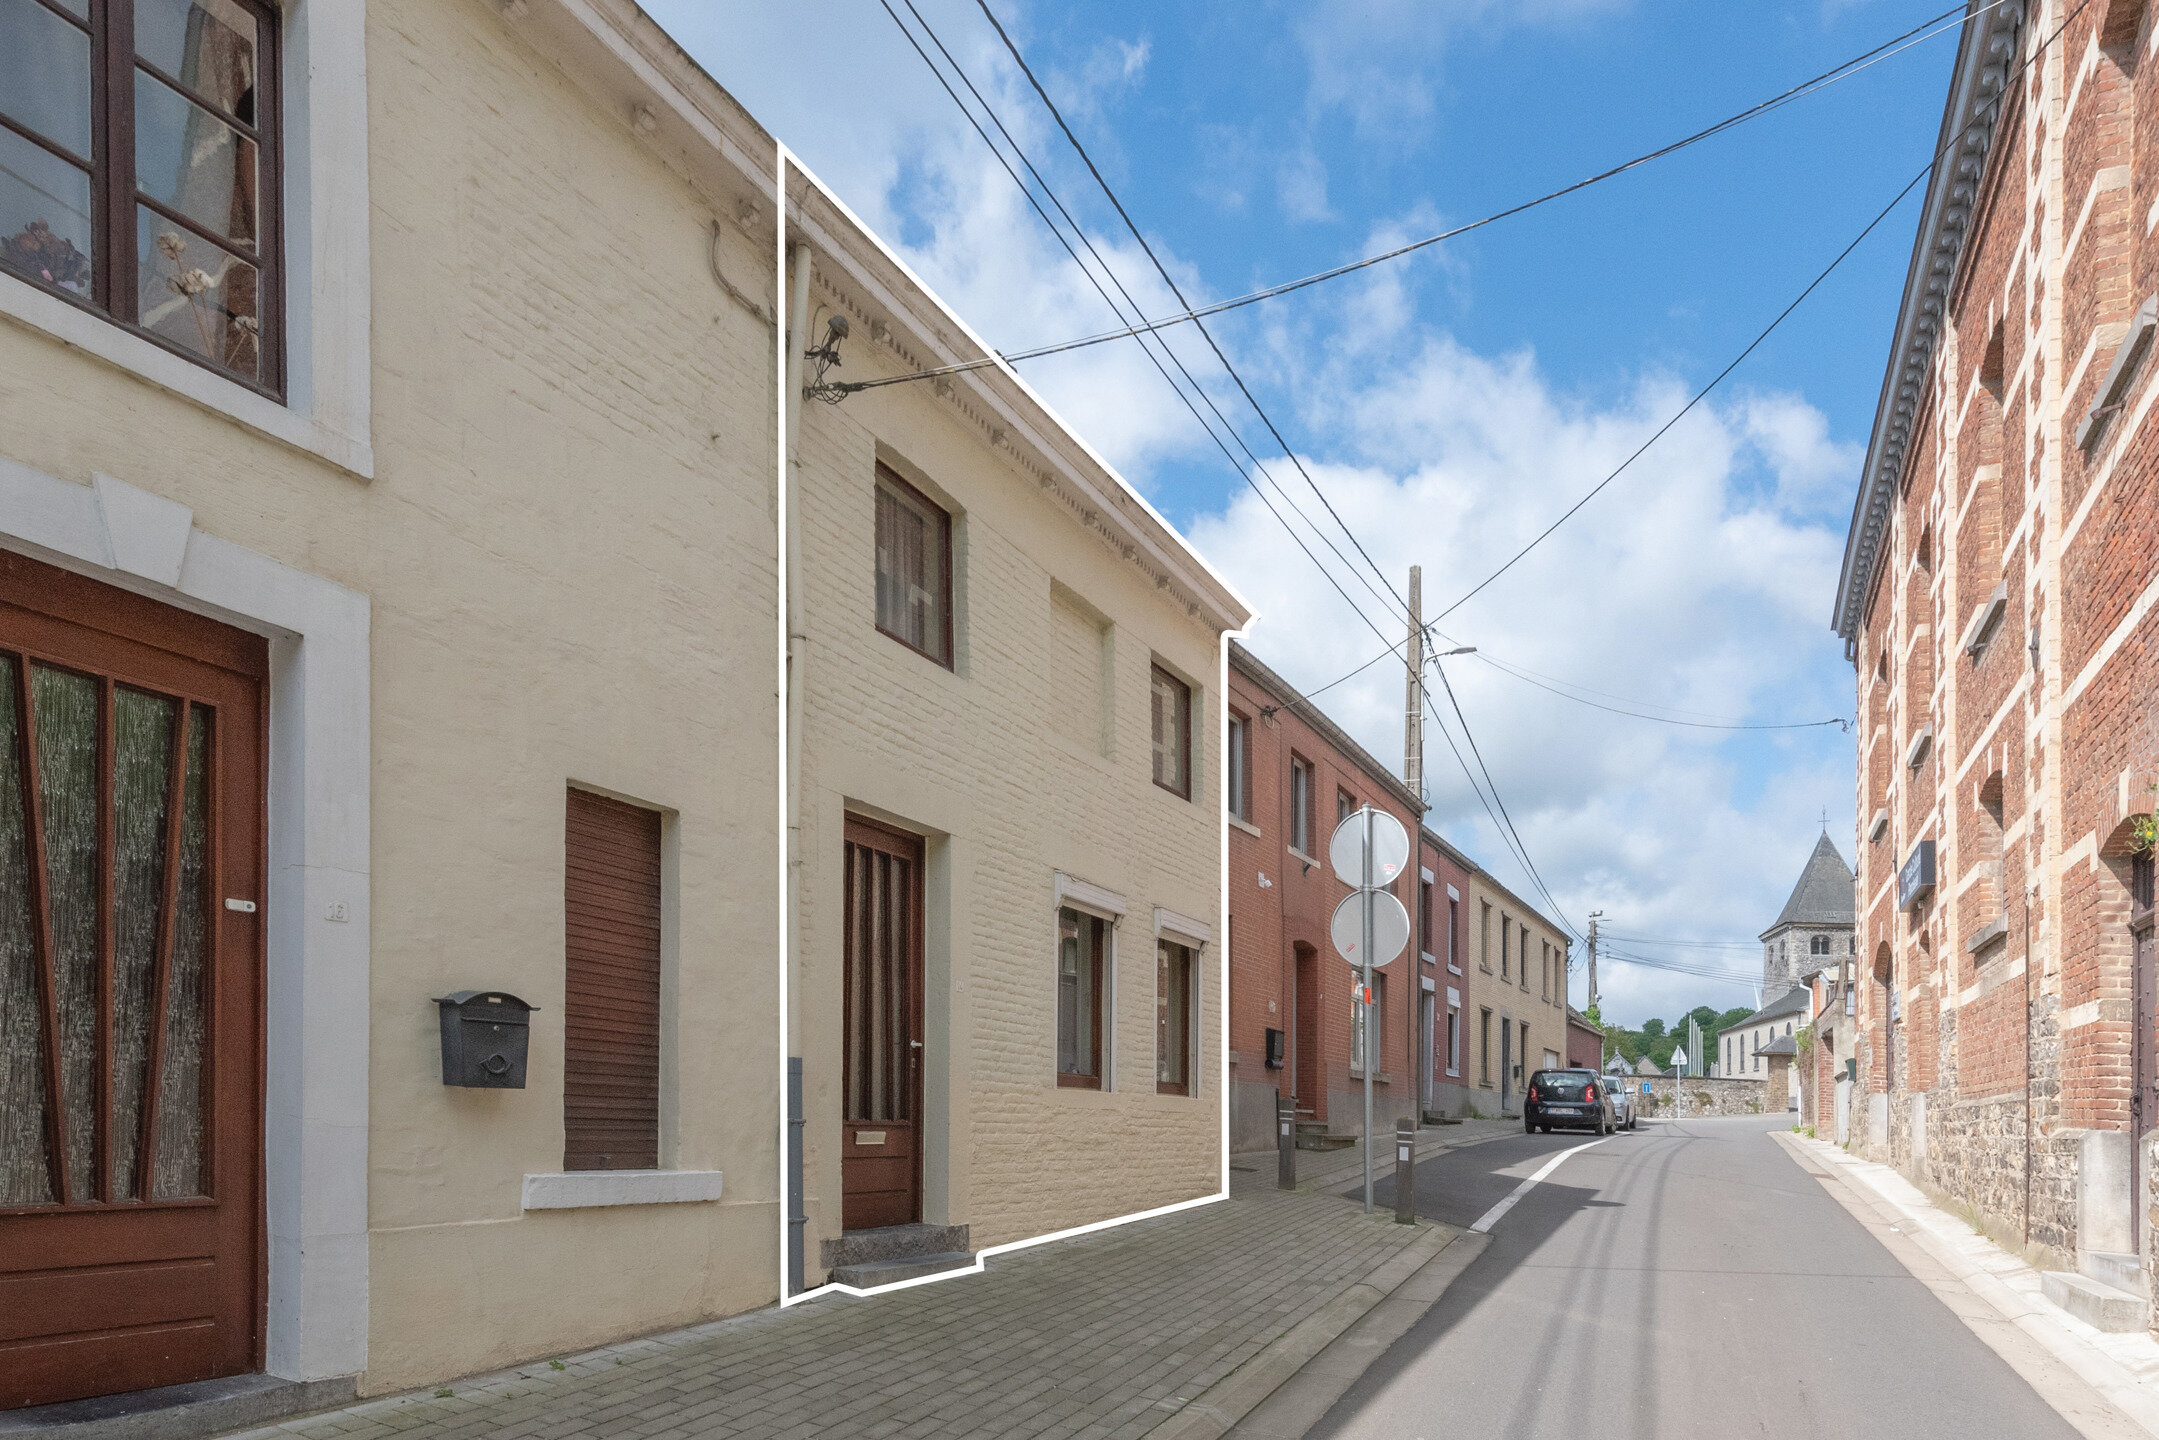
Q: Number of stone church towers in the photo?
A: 1